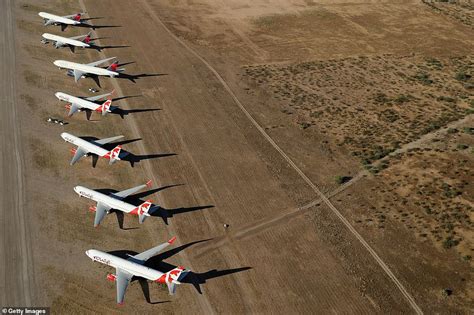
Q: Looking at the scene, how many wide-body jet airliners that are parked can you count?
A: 7